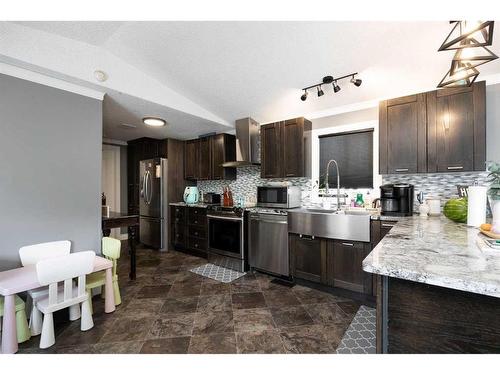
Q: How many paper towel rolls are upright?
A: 1